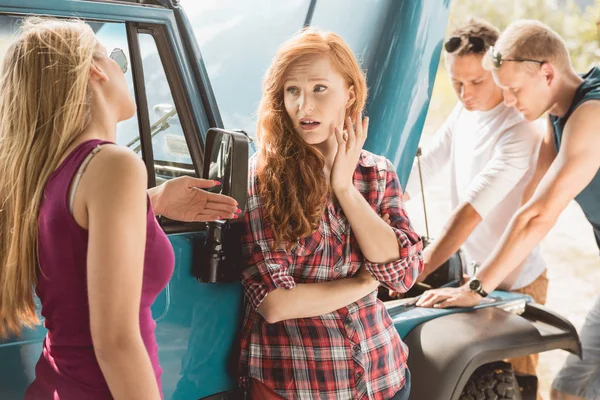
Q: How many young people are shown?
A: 4